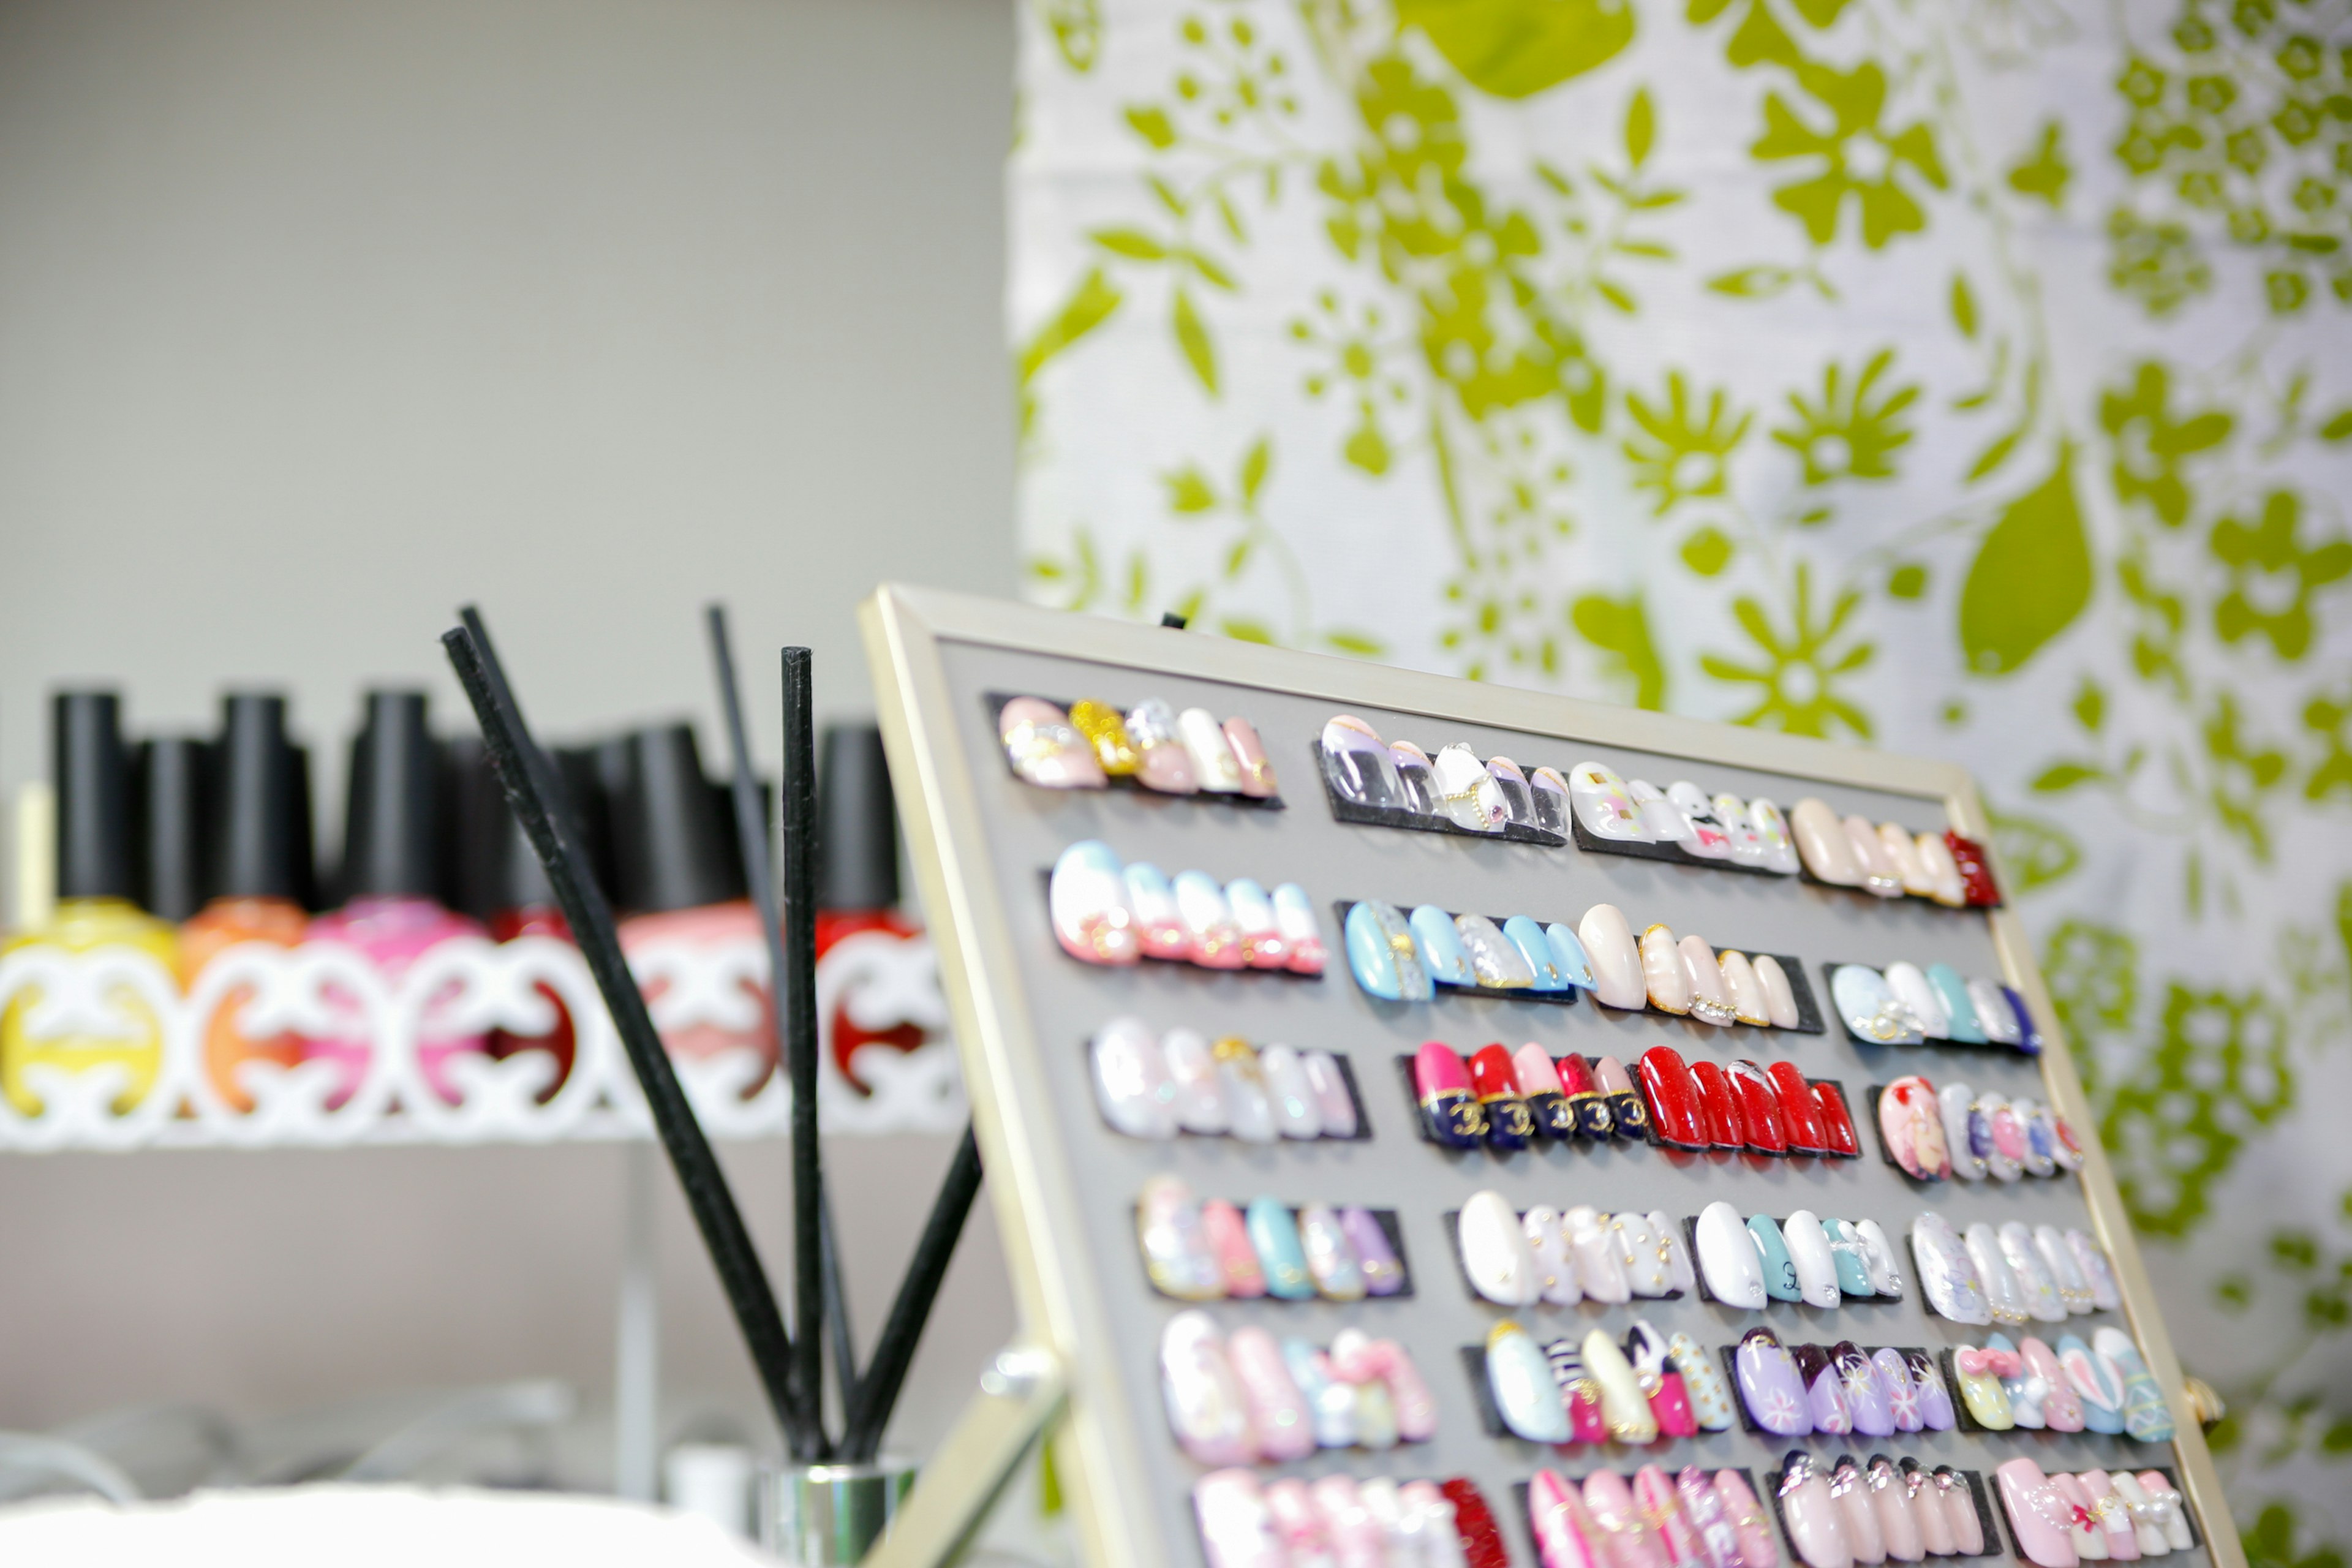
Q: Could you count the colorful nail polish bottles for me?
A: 6